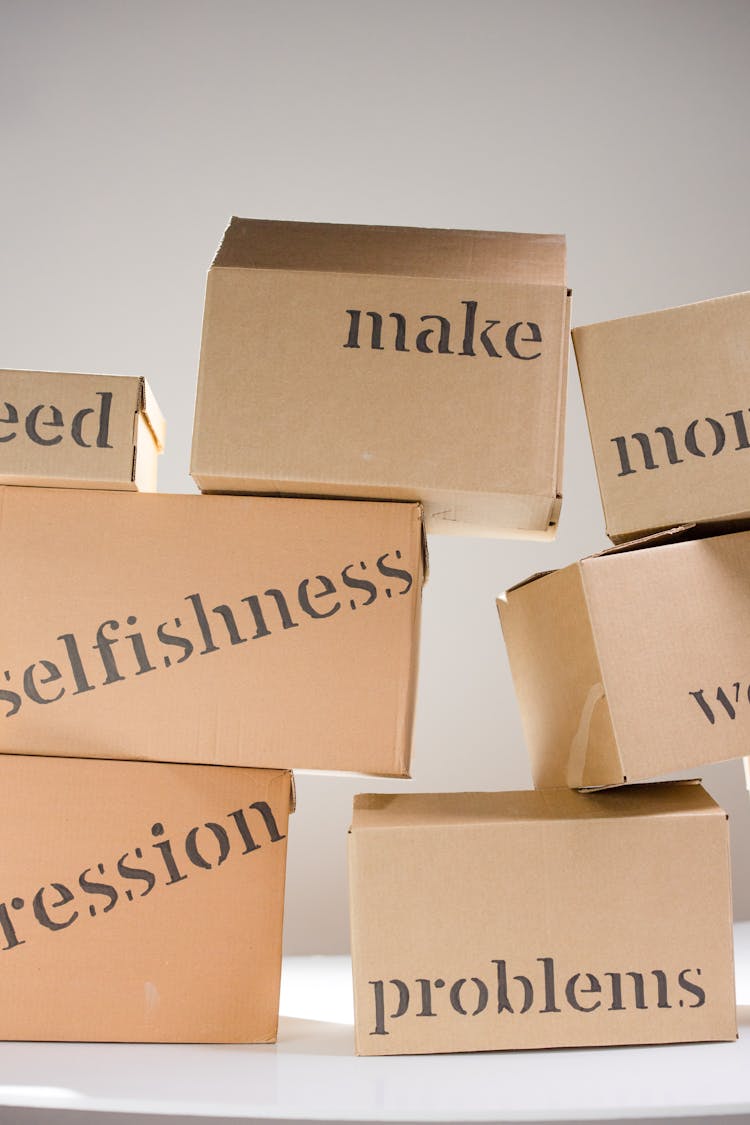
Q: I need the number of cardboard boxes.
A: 7